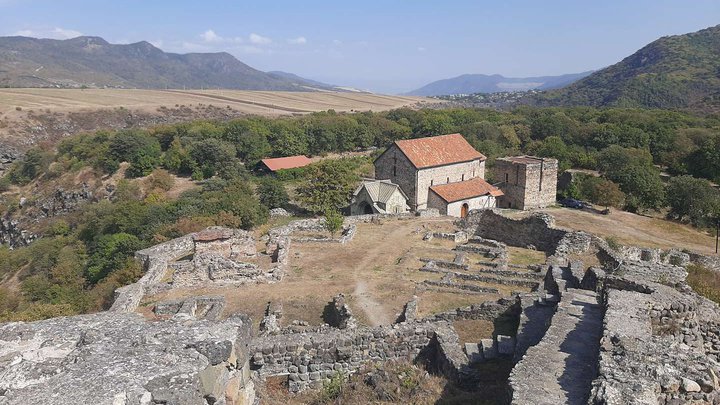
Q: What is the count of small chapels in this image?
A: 1